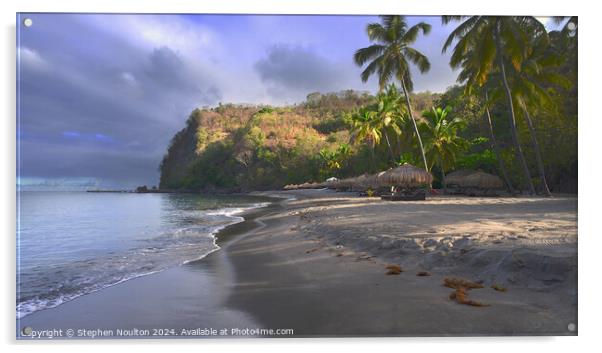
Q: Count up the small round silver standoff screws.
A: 4